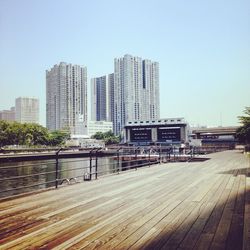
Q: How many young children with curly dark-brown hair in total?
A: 0